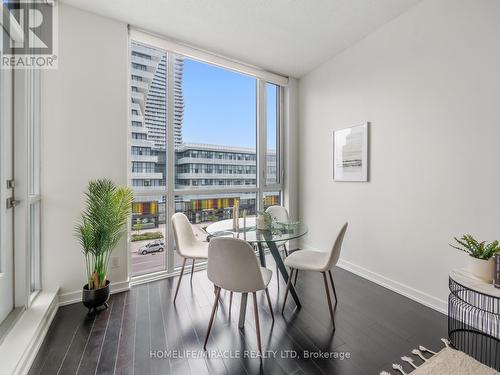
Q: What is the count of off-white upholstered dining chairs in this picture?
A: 4